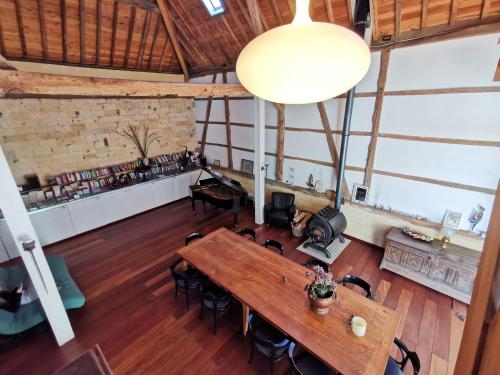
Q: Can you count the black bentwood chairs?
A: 10